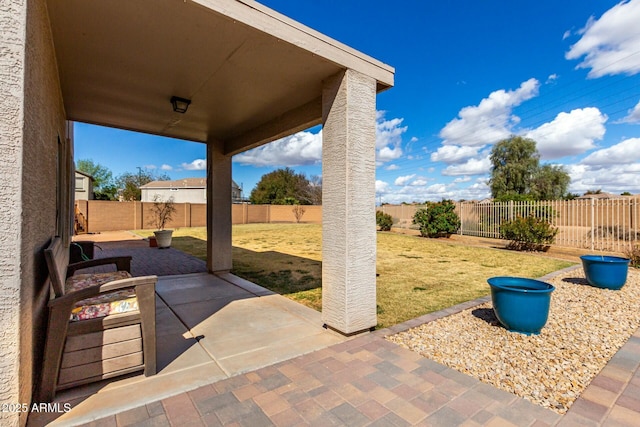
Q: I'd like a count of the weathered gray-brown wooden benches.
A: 1